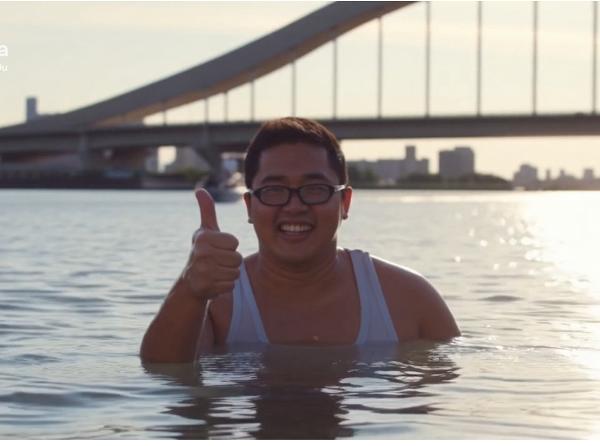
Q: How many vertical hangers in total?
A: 11